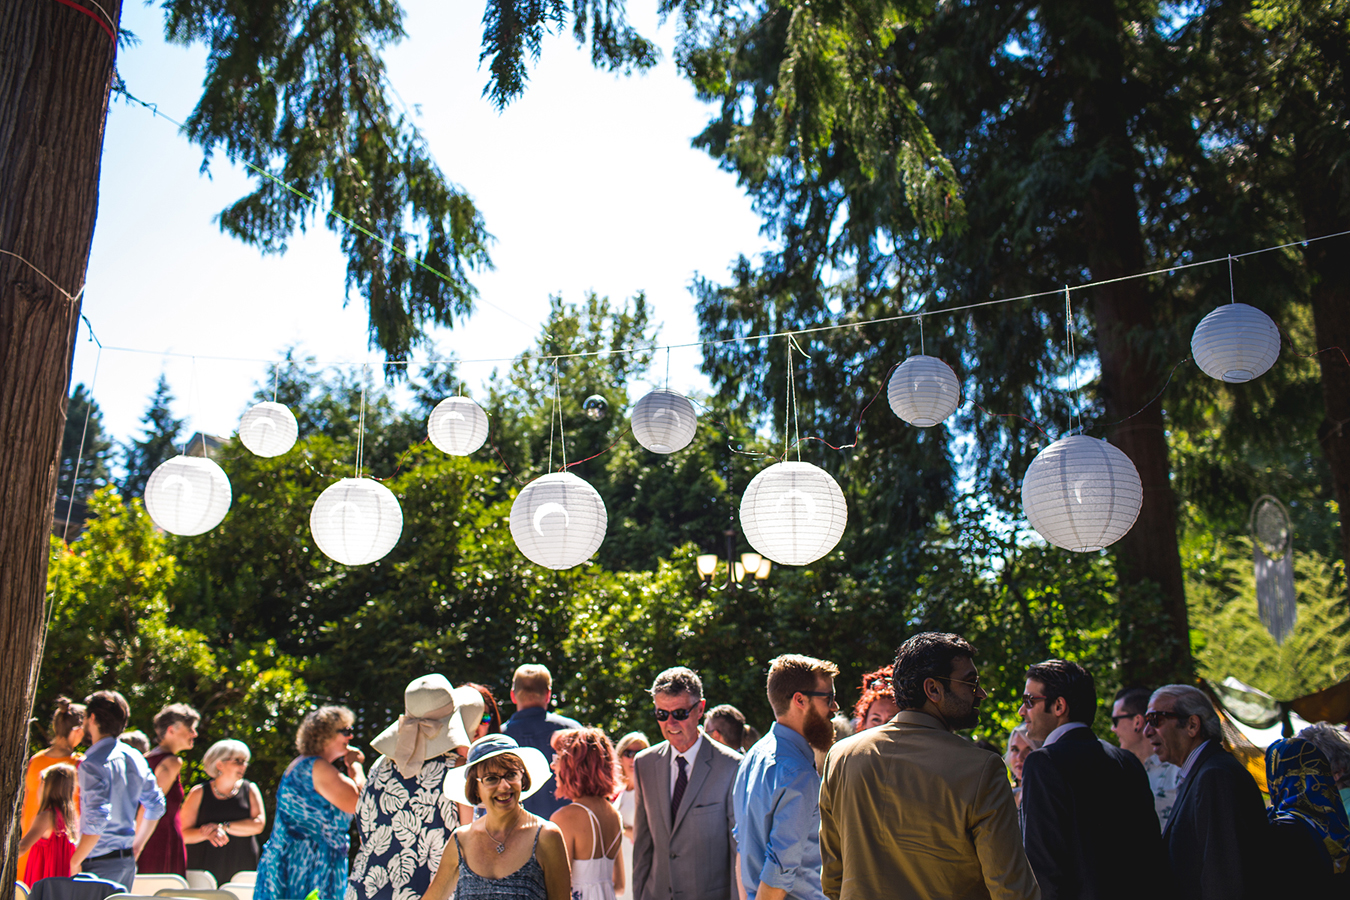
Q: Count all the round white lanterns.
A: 10